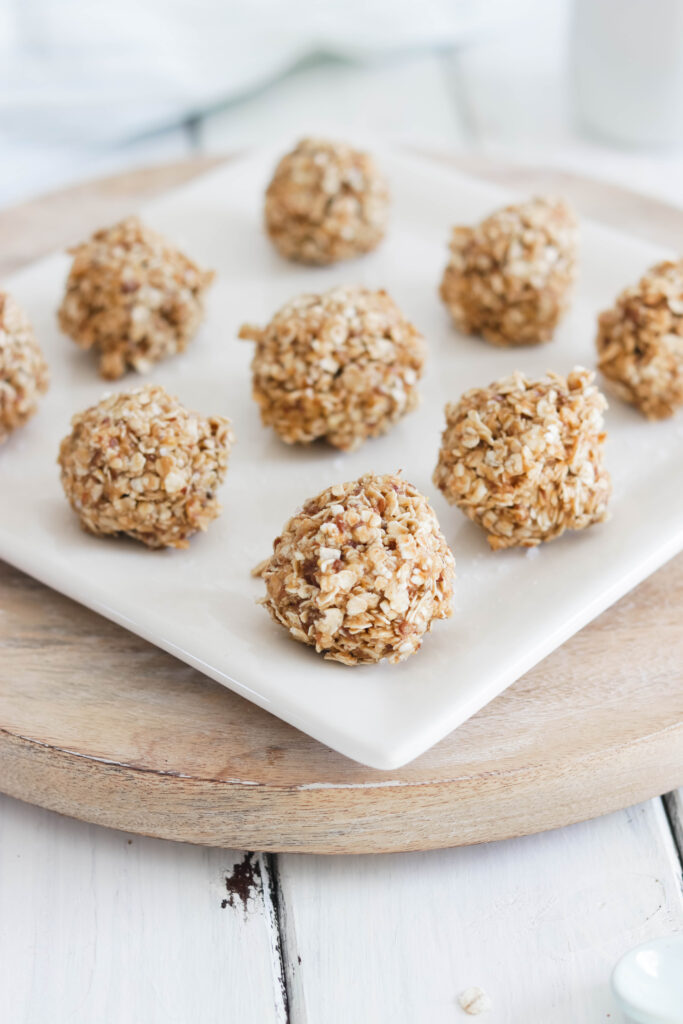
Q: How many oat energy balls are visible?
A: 9